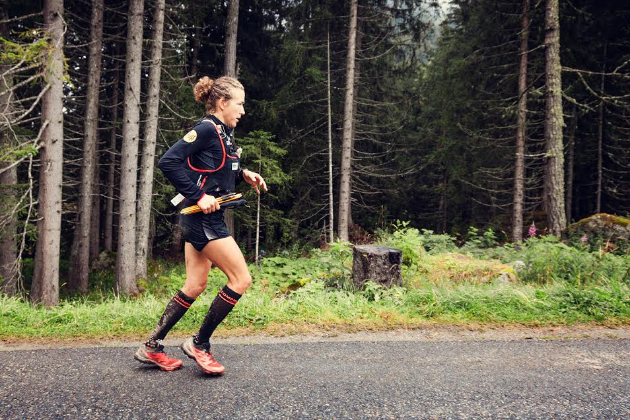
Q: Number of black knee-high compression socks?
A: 2